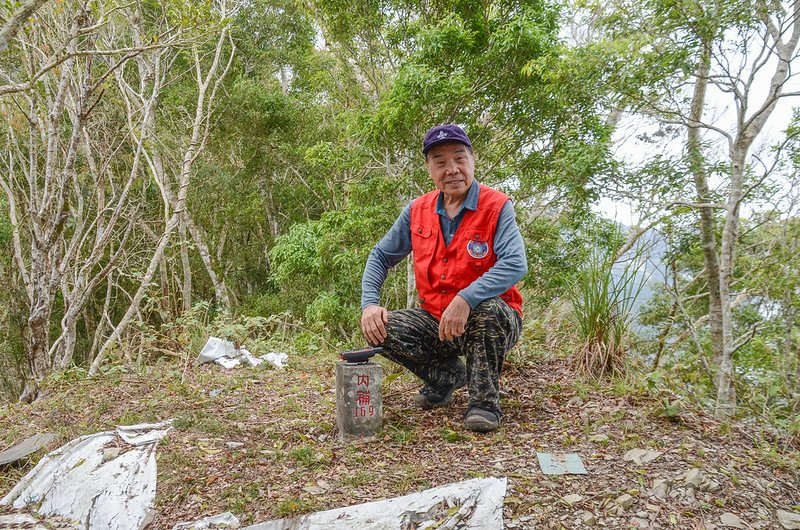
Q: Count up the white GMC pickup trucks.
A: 0